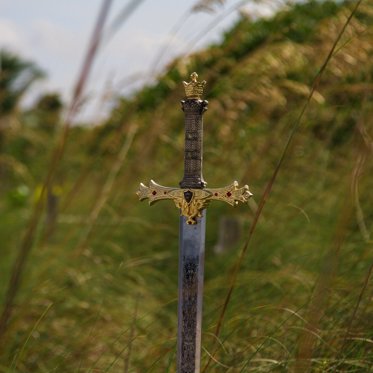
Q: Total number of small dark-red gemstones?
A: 4